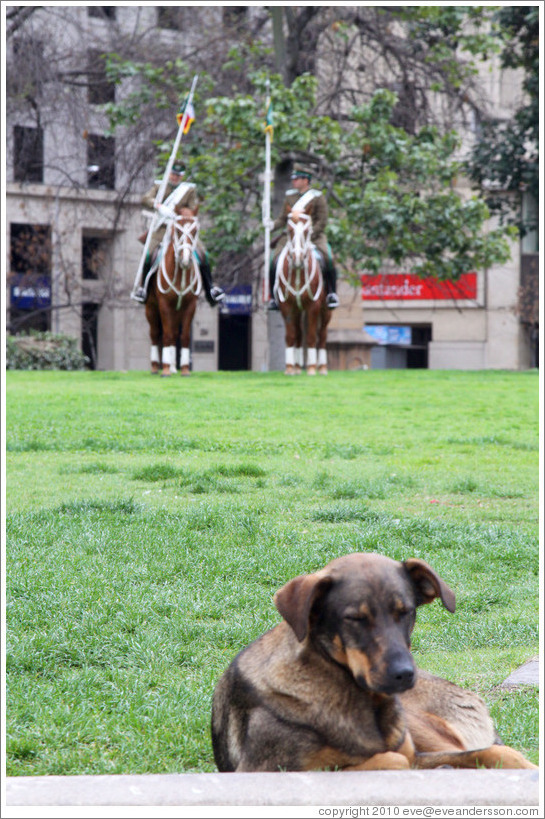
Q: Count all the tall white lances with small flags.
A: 2